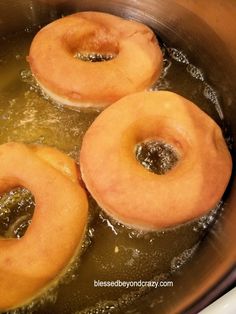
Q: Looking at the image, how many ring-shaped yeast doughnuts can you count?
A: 3